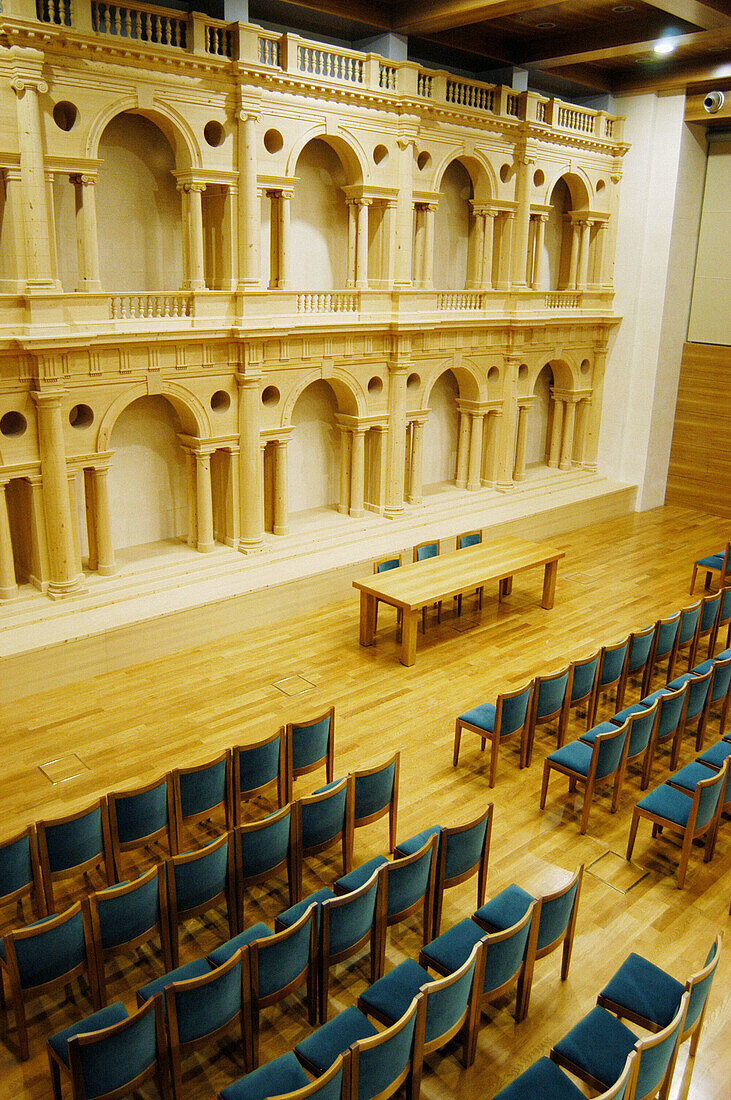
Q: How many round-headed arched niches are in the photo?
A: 8